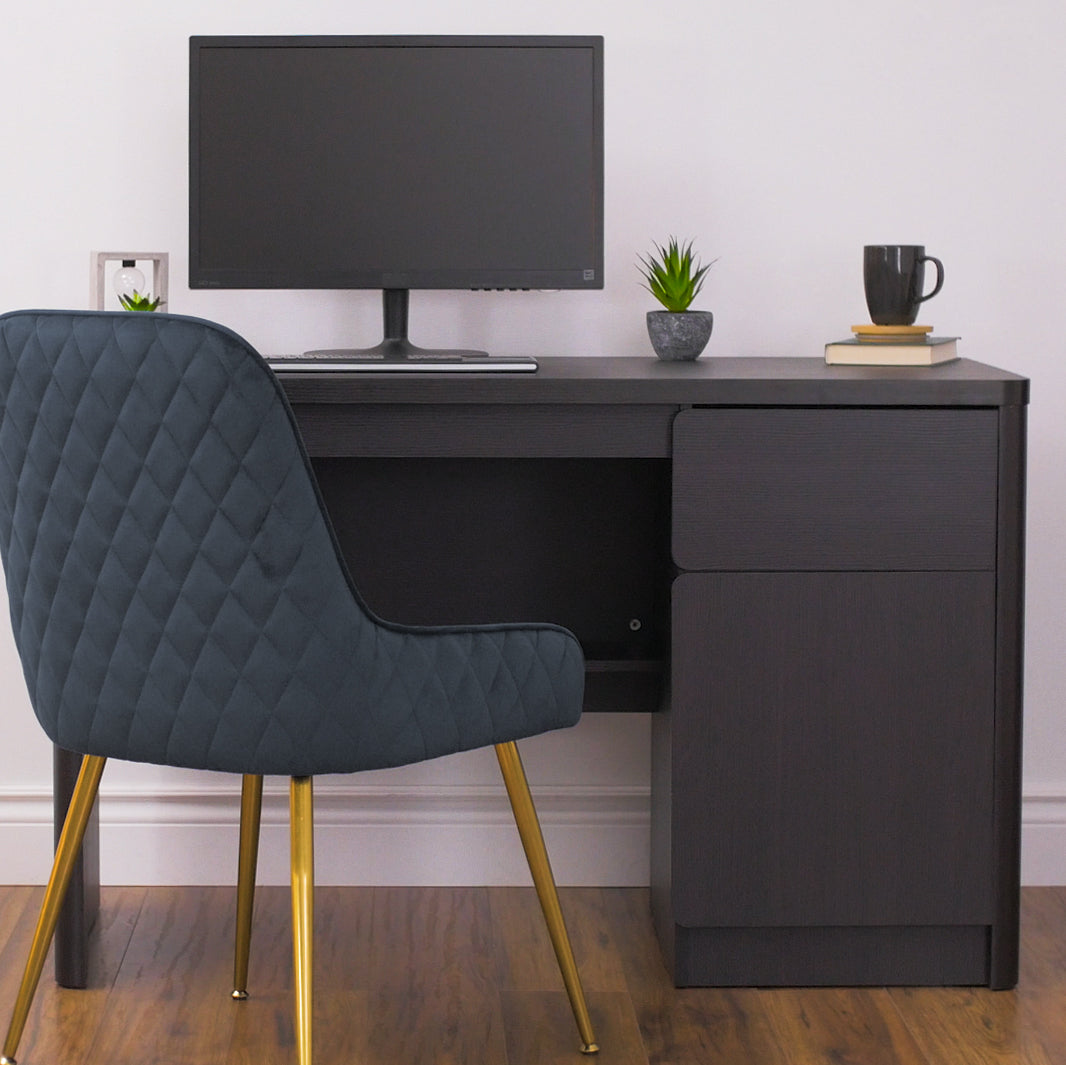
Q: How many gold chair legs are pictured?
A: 4